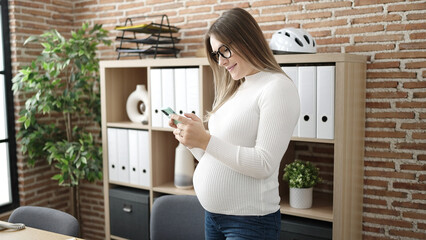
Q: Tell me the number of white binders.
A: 11